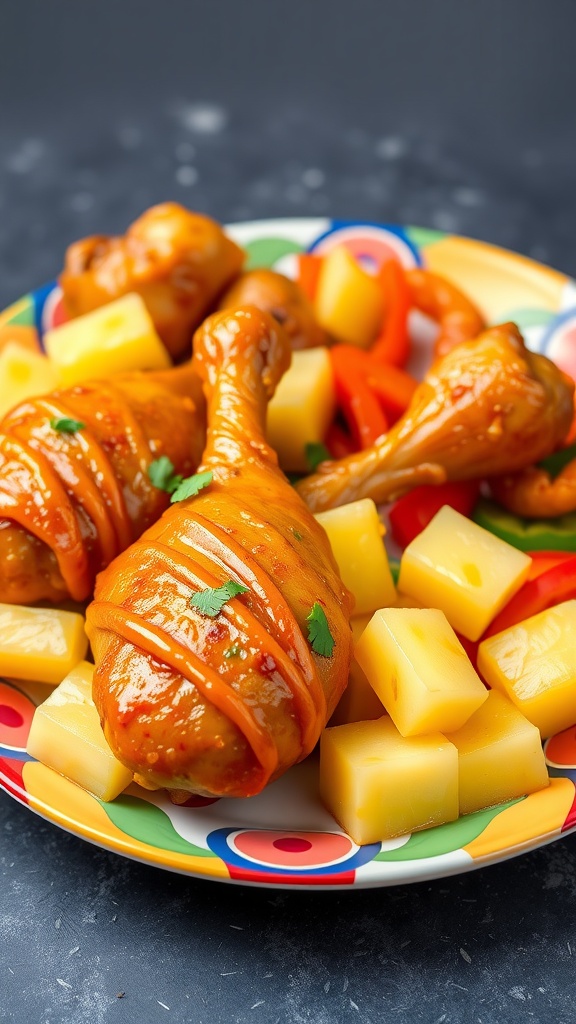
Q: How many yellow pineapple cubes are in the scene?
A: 12